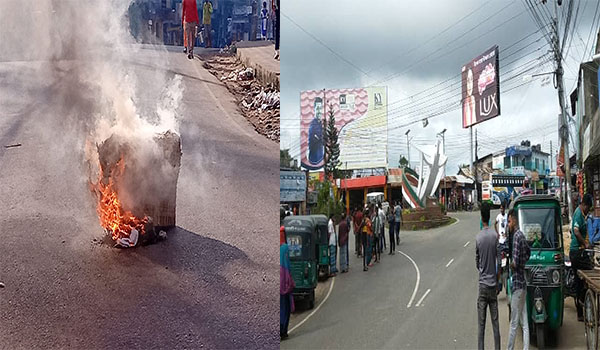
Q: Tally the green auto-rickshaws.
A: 3